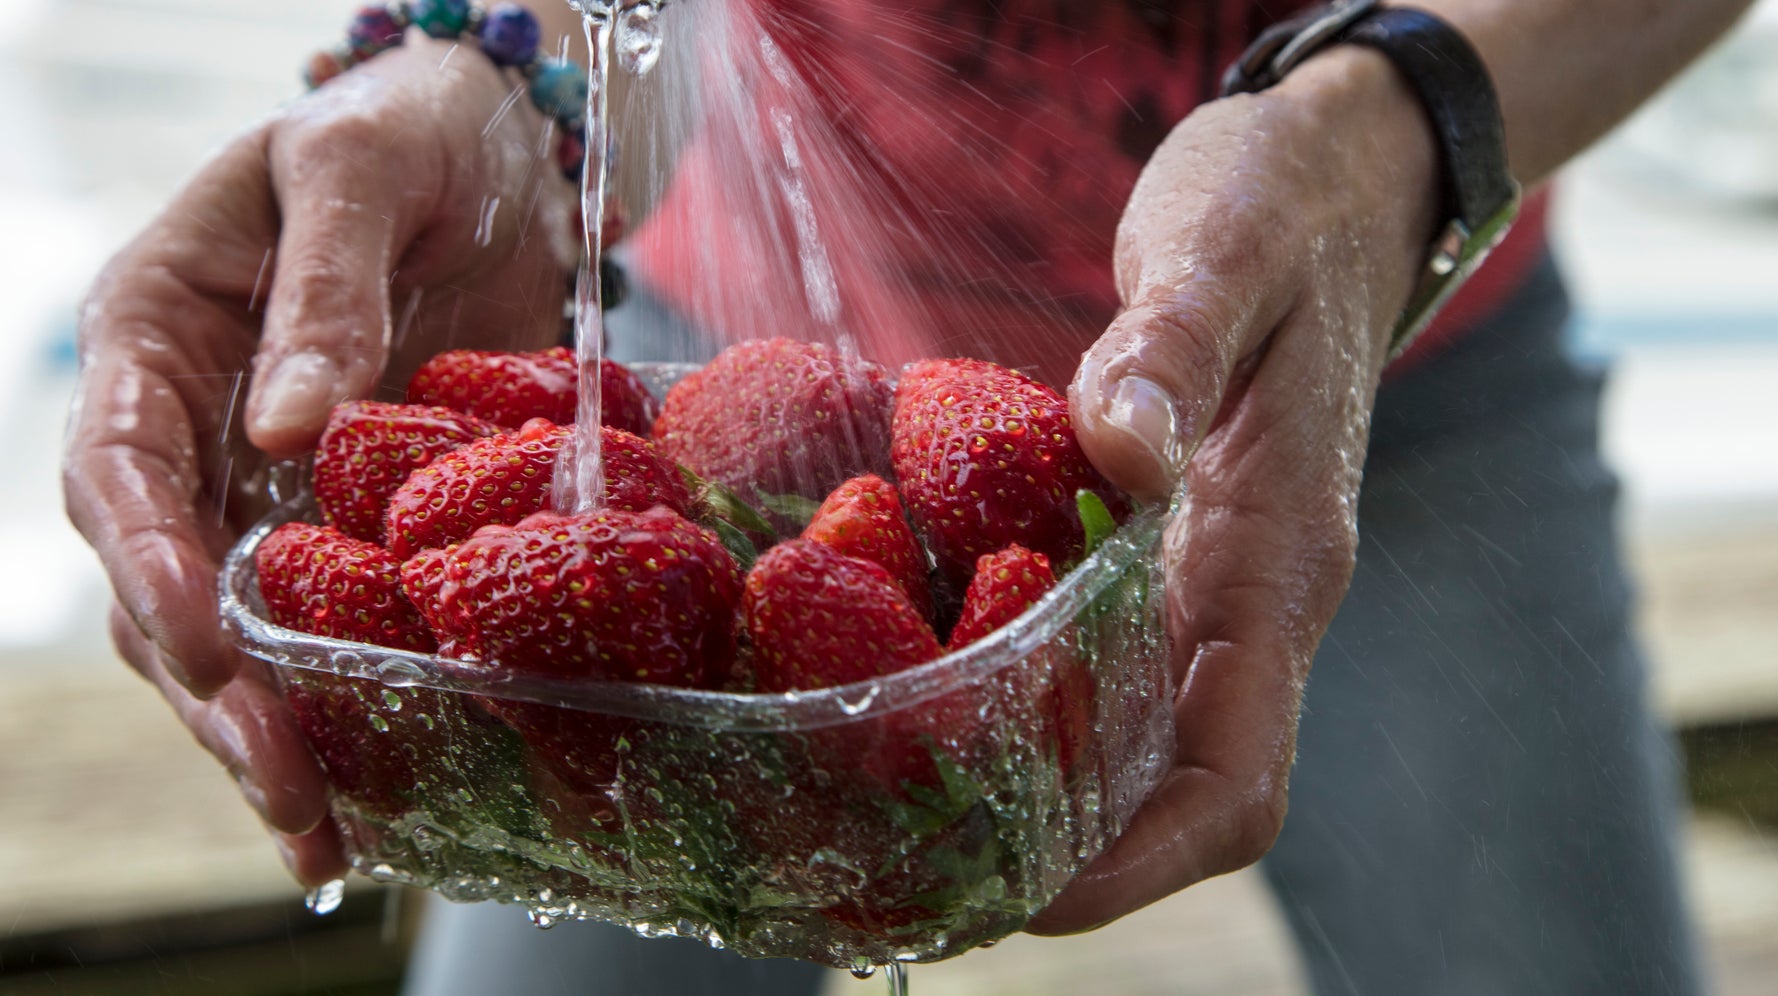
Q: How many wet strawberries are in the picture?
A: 10